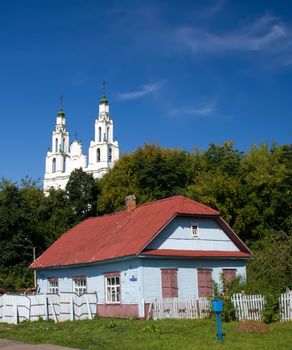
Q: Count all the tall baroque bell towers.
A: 2